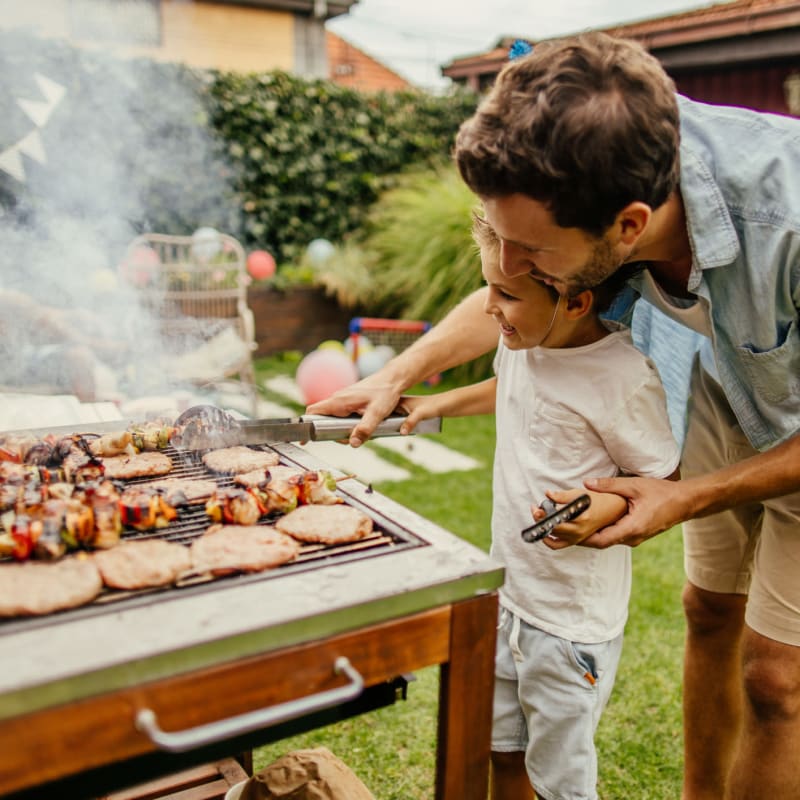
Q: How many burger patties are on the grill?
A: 8